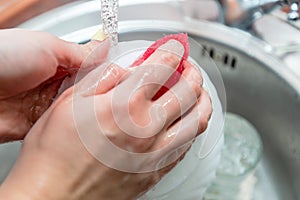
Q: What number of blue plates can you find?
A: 0